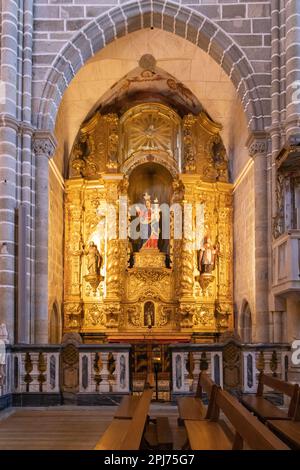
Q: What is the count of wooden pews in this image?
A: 6